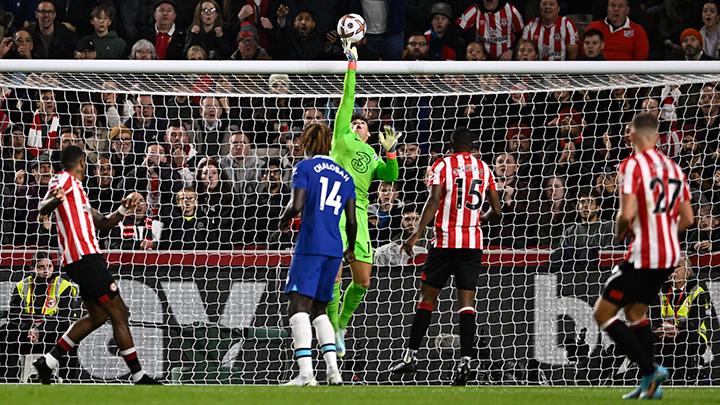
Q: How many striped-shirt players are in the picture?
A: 3